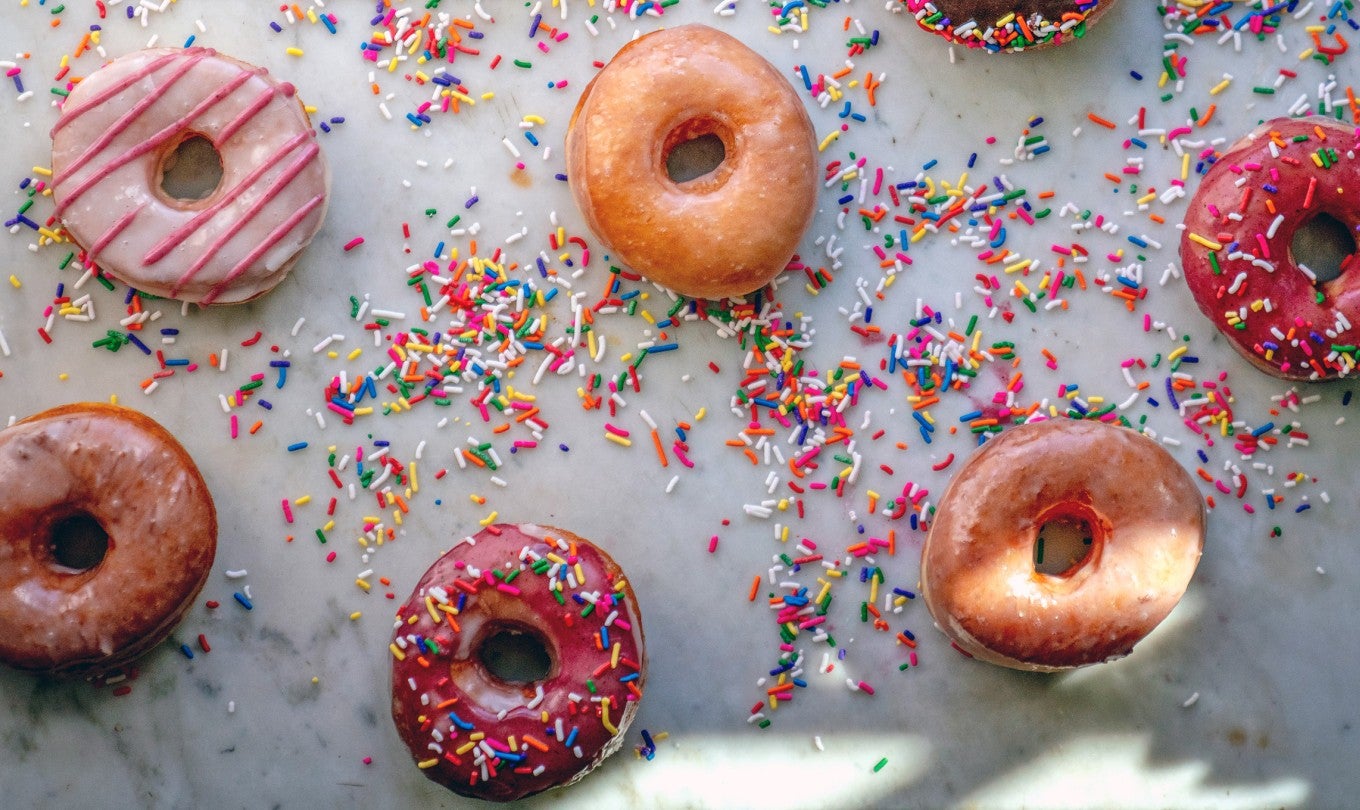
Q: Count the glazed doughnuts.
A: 3